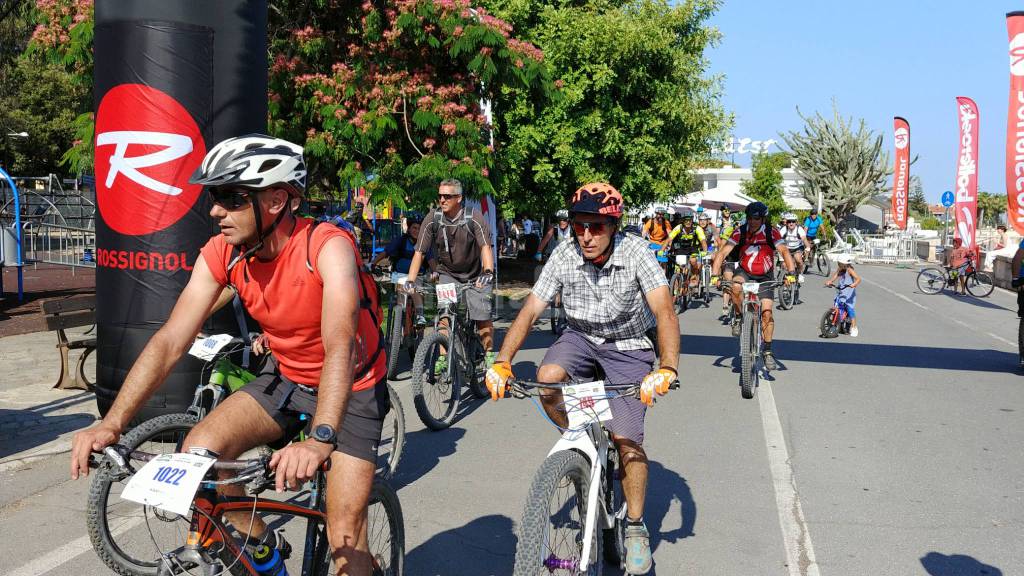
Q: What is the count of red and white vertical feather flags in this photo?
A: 3